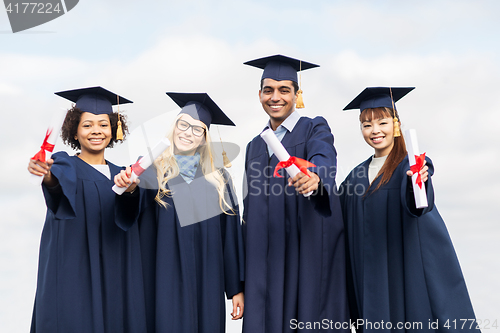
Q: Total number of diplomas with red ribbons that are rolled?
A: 4